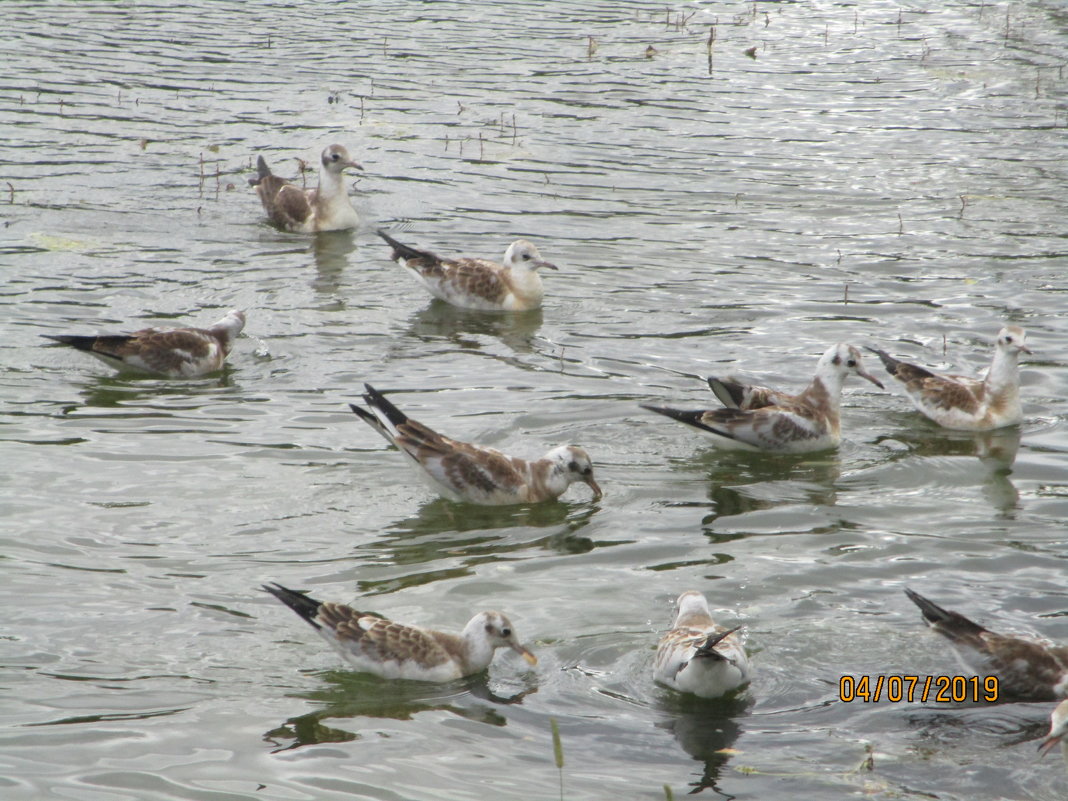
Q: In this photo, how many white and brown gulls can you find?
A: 10